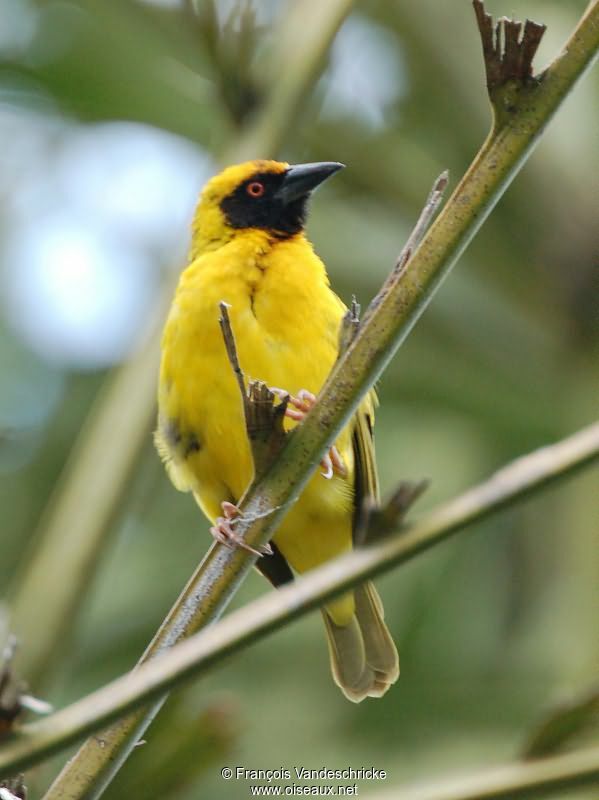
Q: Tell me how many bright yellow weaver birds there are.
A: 1